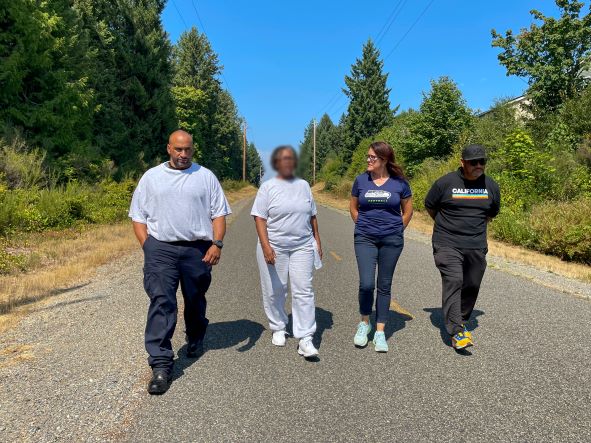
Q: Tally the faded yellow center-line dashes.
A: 2